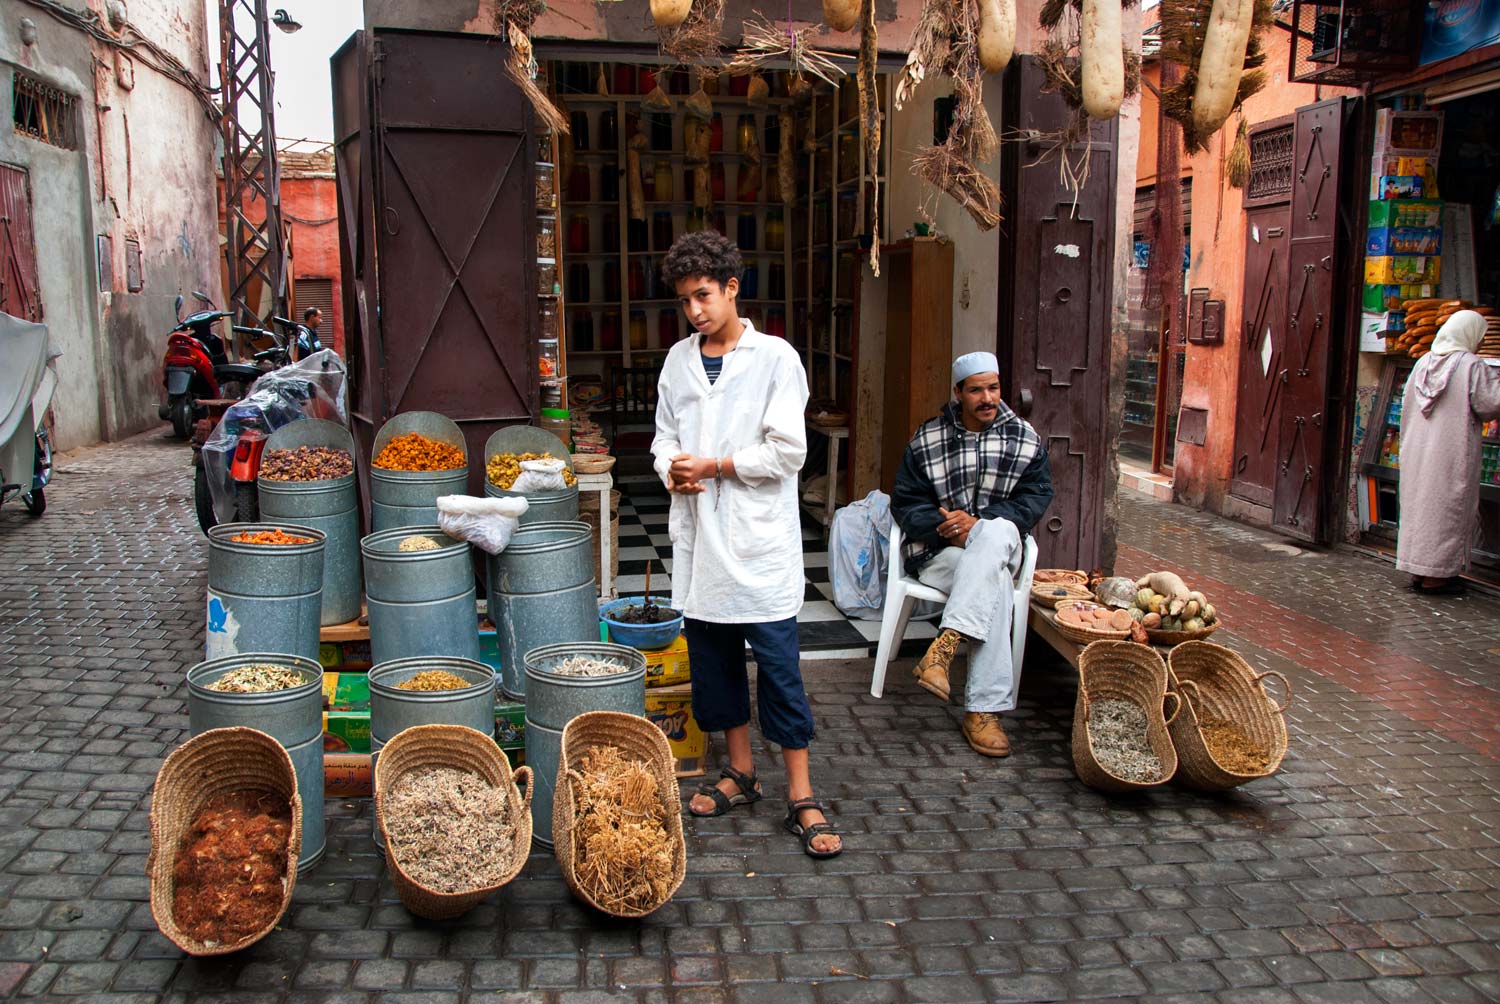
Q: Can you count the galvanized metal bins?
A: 9